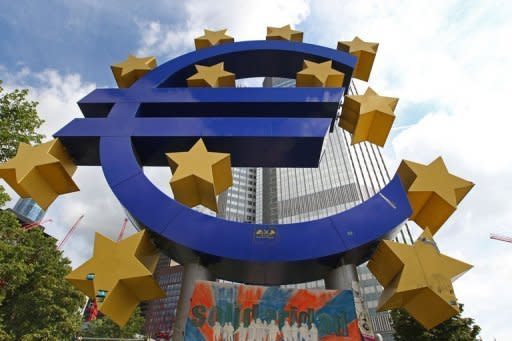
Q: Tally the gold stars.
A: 12